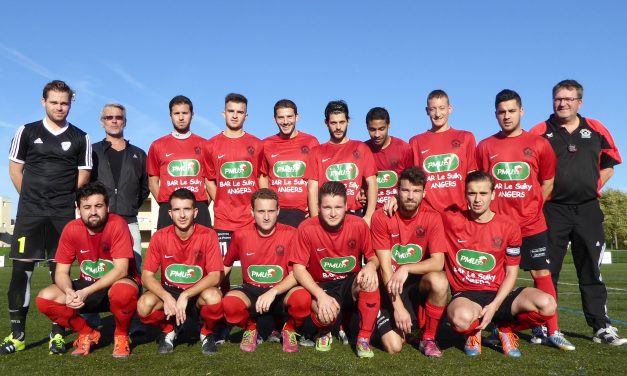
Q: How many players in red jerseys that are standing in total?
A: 7